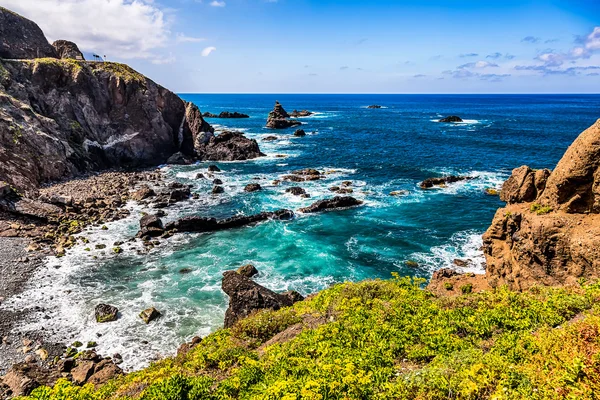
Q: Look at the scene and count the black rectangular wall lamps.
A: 0